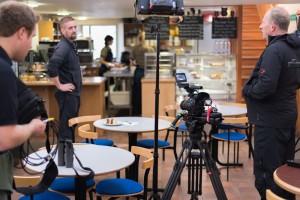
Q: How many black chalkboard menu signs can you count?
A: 3